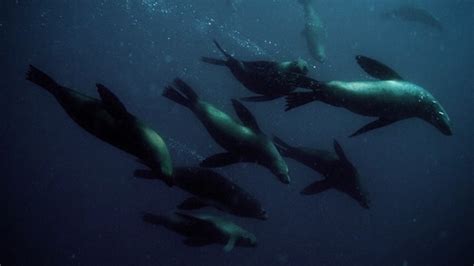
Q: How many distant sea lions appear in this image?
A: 2